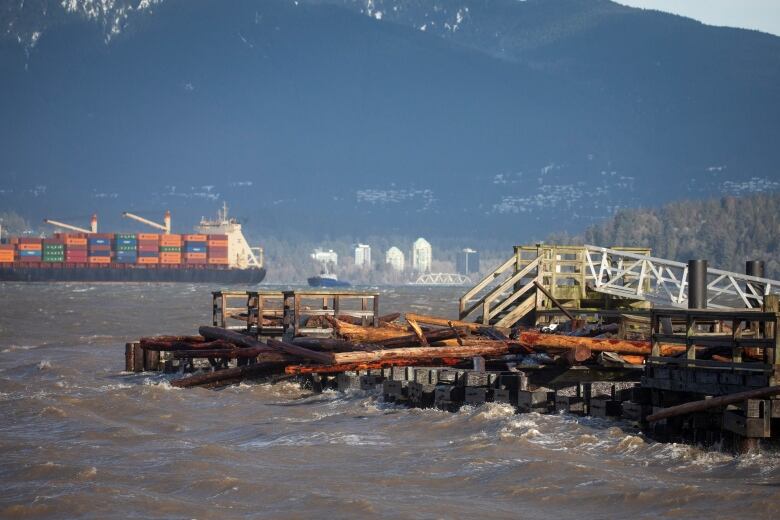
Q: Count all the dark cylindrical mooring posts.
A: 2